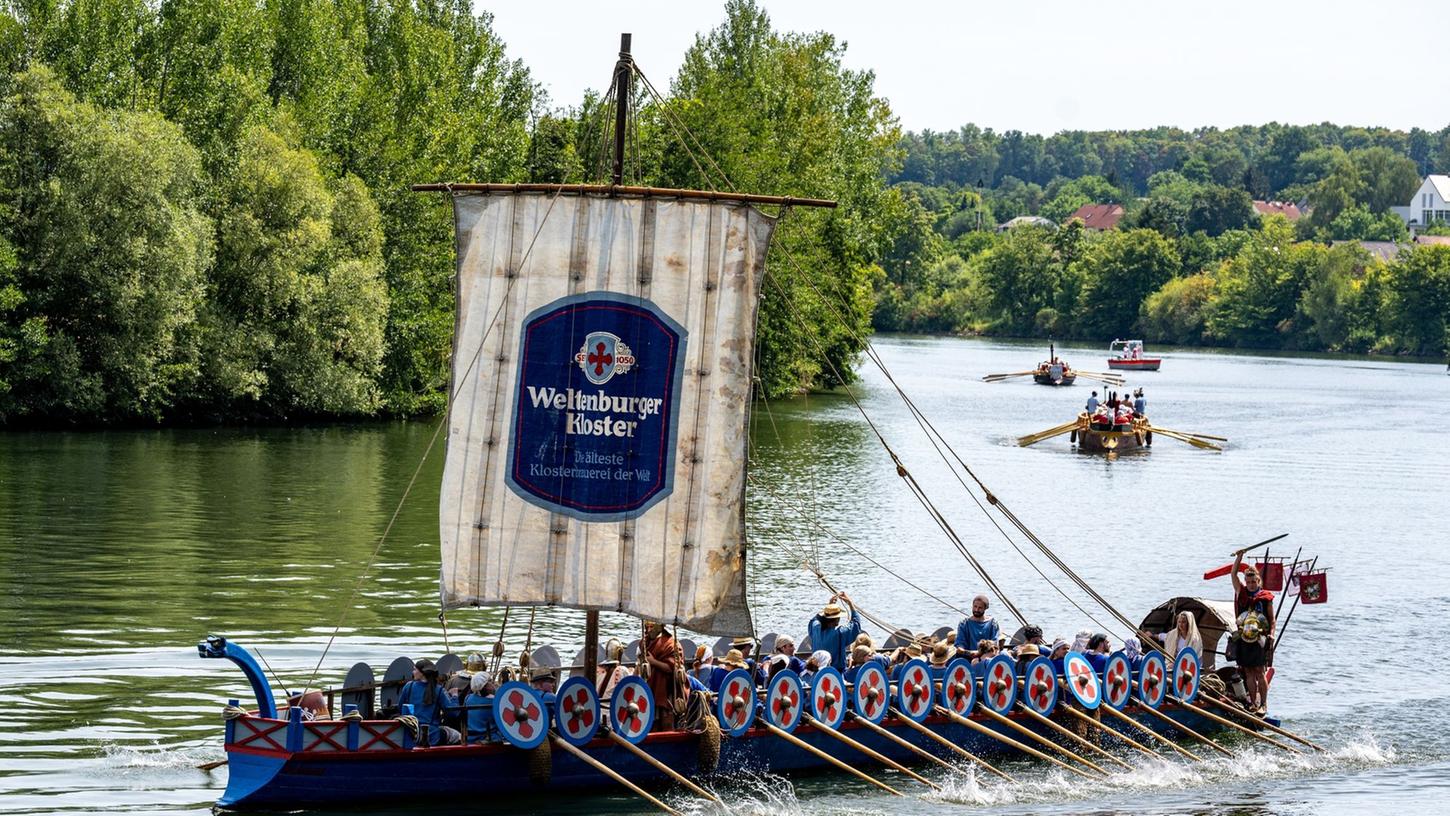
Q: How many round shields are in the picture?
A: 15